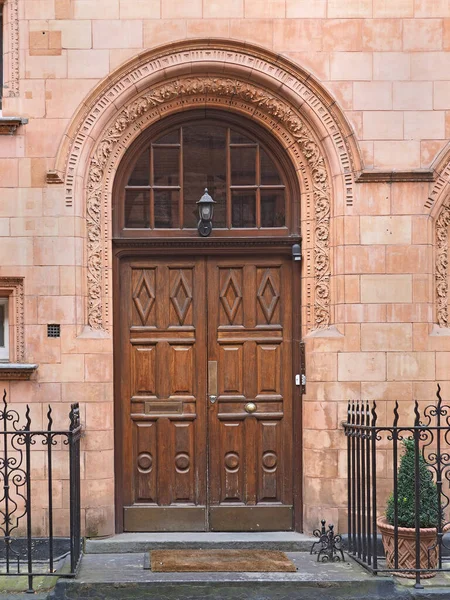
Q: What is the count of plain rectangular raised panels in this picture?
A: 4